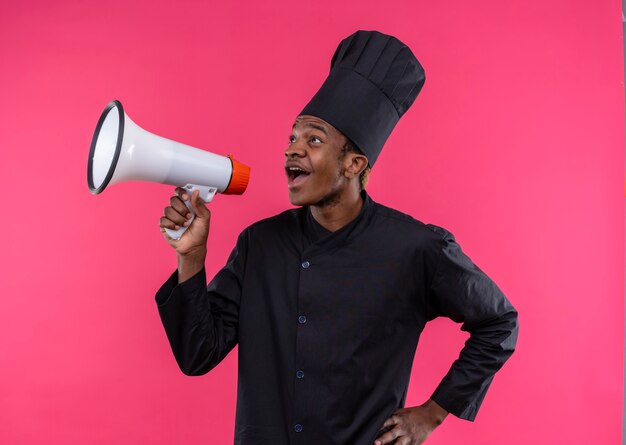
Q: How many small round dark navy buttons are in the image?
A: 4